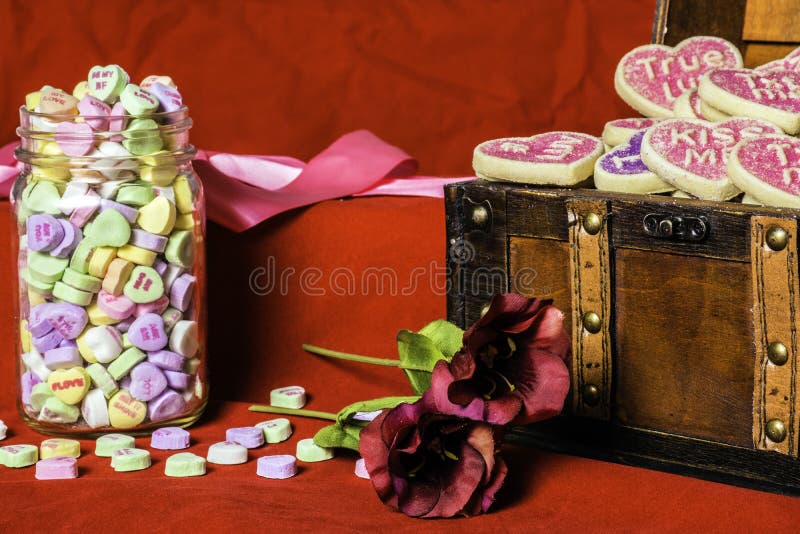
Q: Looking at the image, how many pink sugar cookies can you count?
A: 8